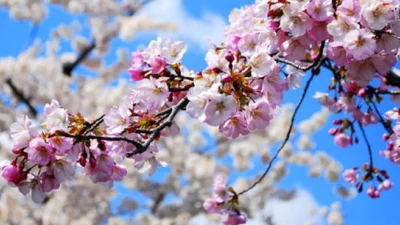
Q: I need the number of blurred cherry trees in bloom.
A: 1